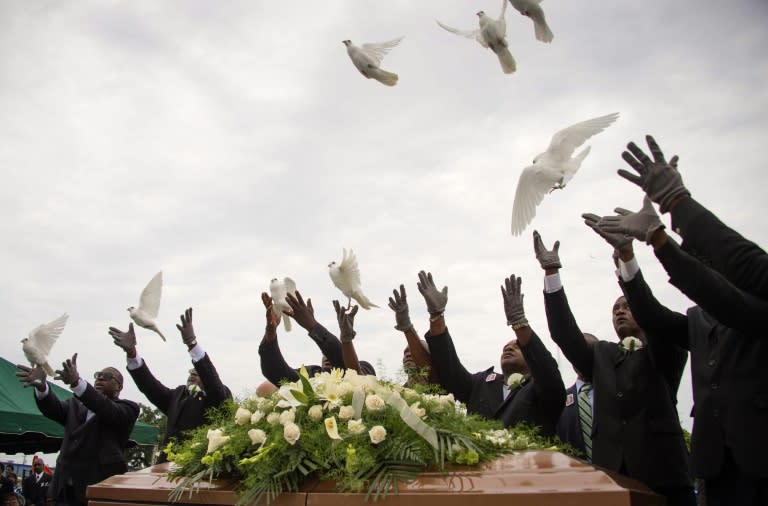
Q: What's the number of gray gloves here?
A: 12